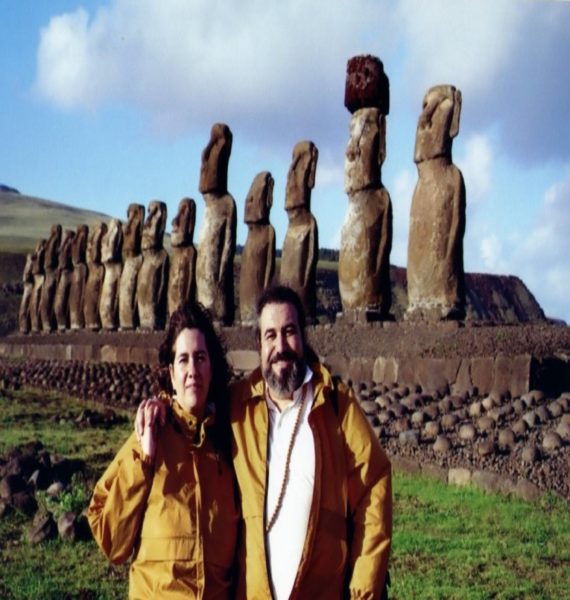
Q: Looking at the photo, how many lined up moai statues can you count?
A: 15